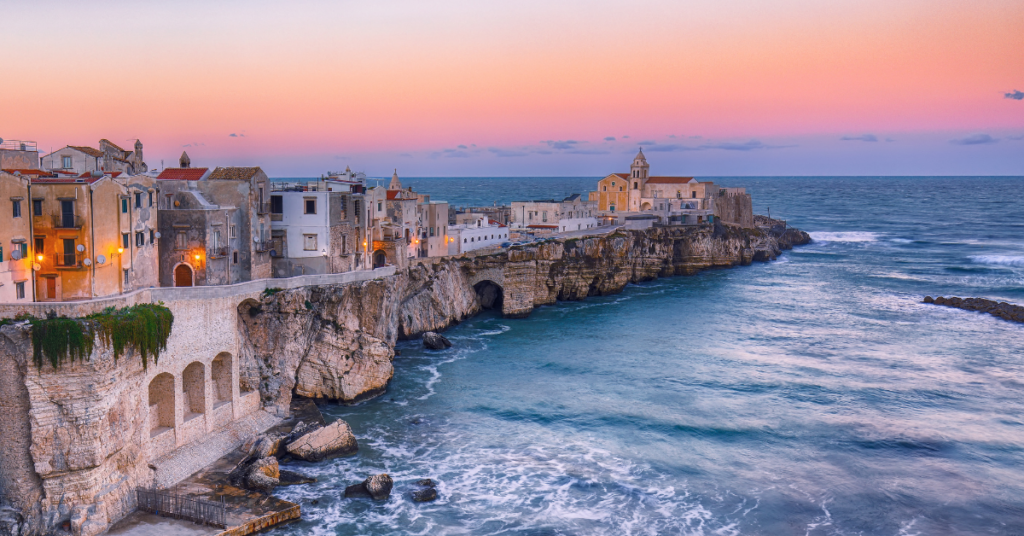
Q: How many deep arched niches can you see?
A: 3